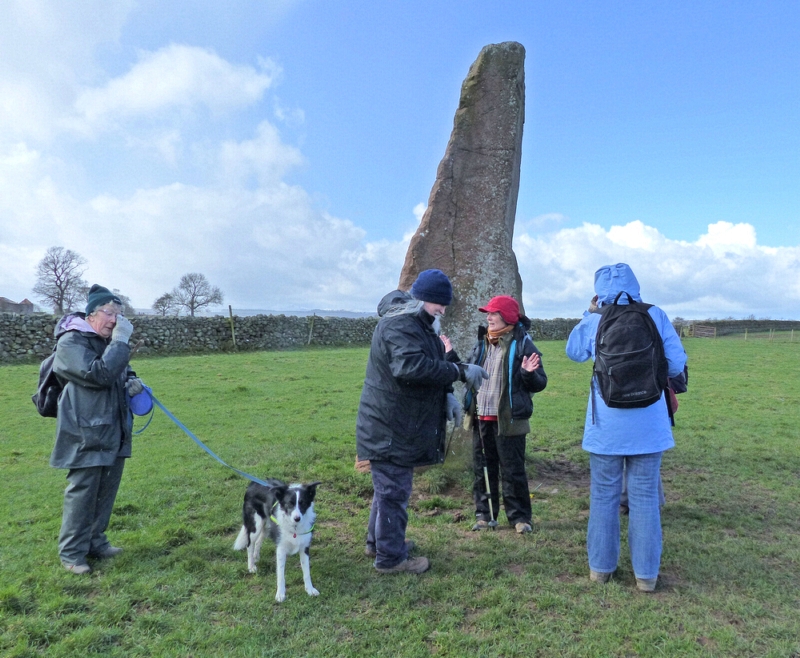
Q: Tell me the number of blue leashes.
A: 1